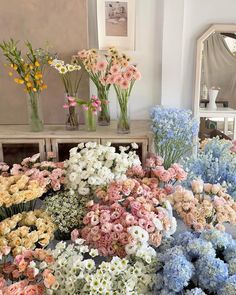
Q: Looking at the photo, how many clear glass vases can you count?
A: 5